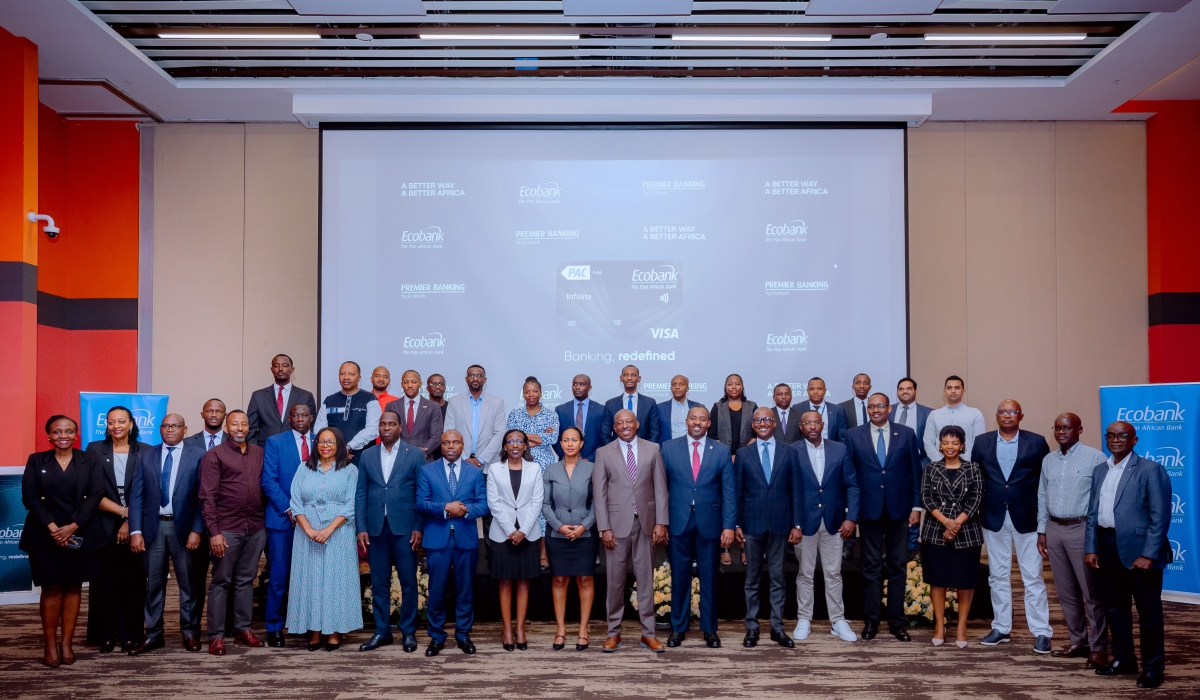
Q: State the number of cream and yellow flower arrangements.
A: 3